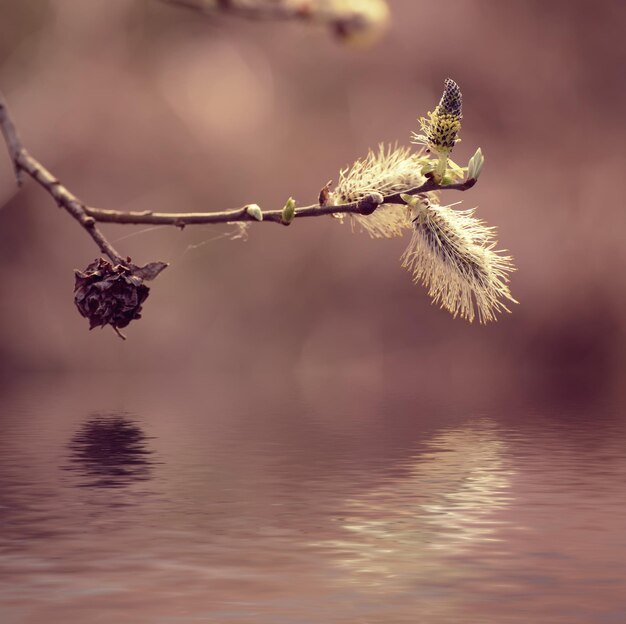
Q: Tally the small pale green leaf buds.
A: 3